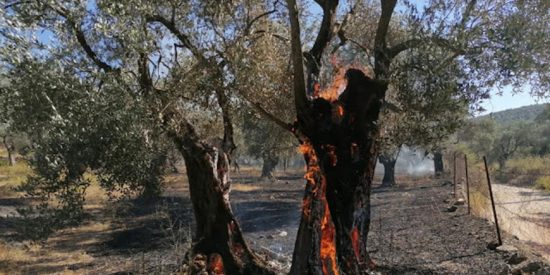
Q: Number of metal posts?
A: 3